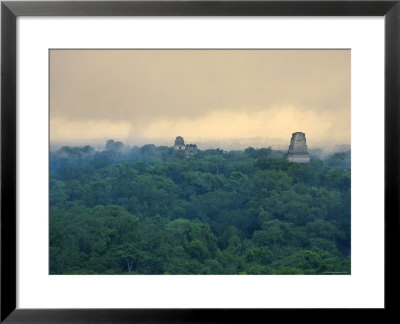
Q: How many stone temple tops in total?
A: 3